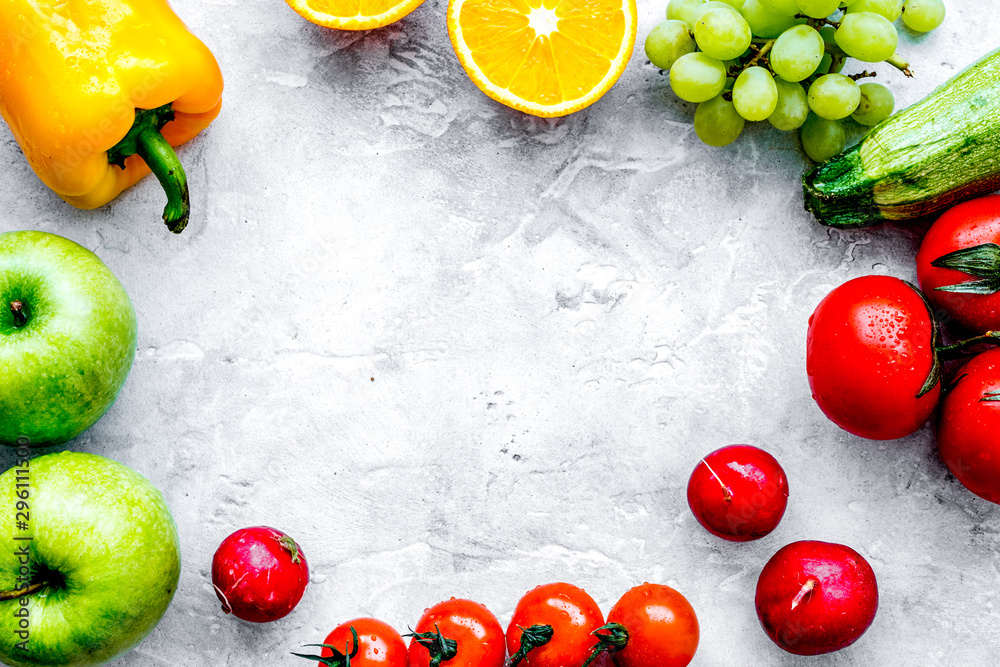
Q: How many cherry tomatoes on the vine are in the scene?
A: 4